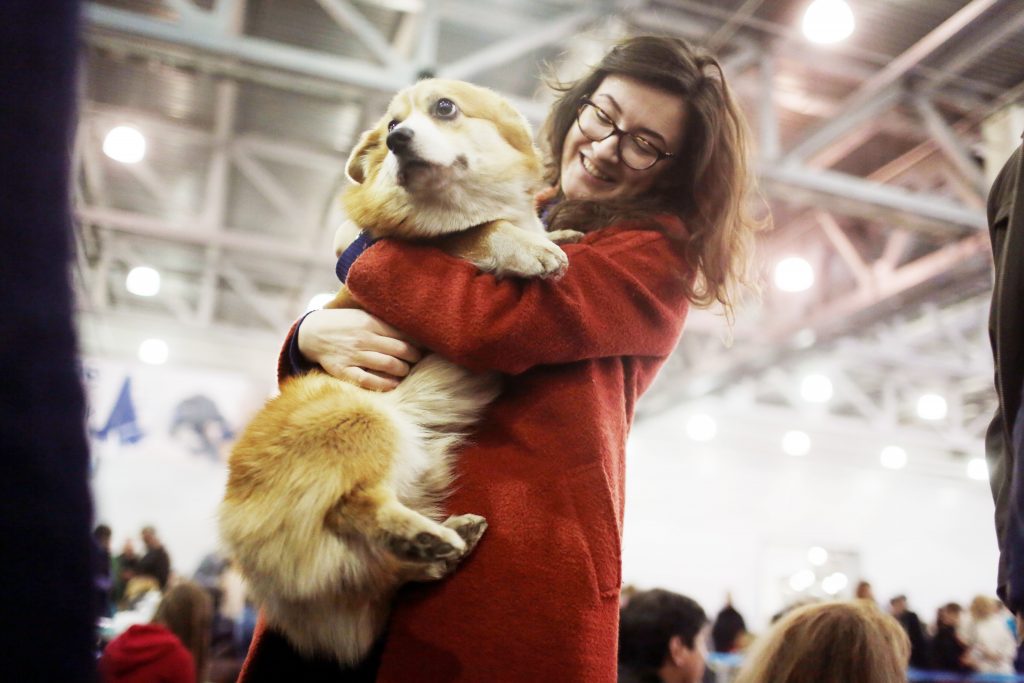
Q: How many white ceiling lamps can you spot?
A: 12